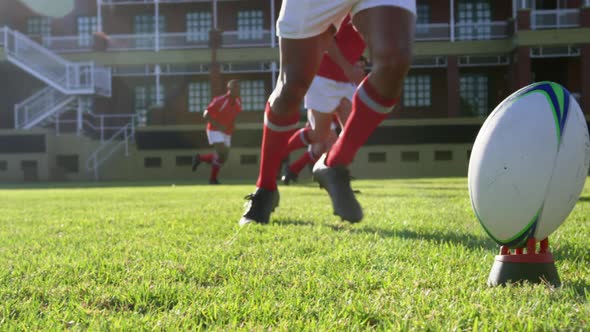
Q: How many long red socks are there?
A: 6